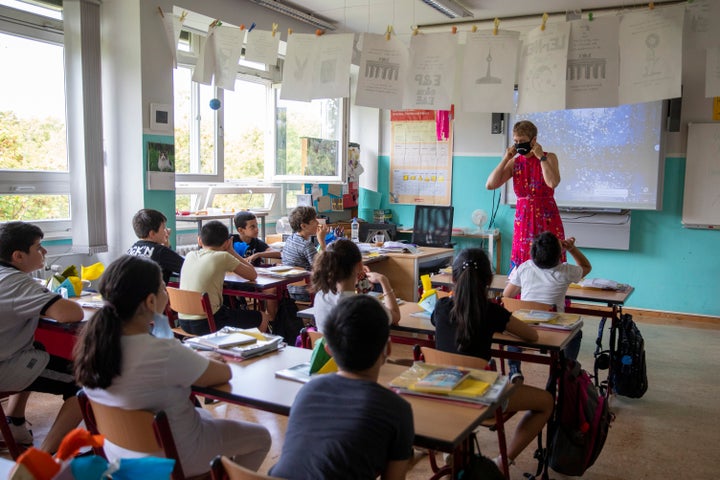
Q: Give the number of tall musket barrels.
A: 0